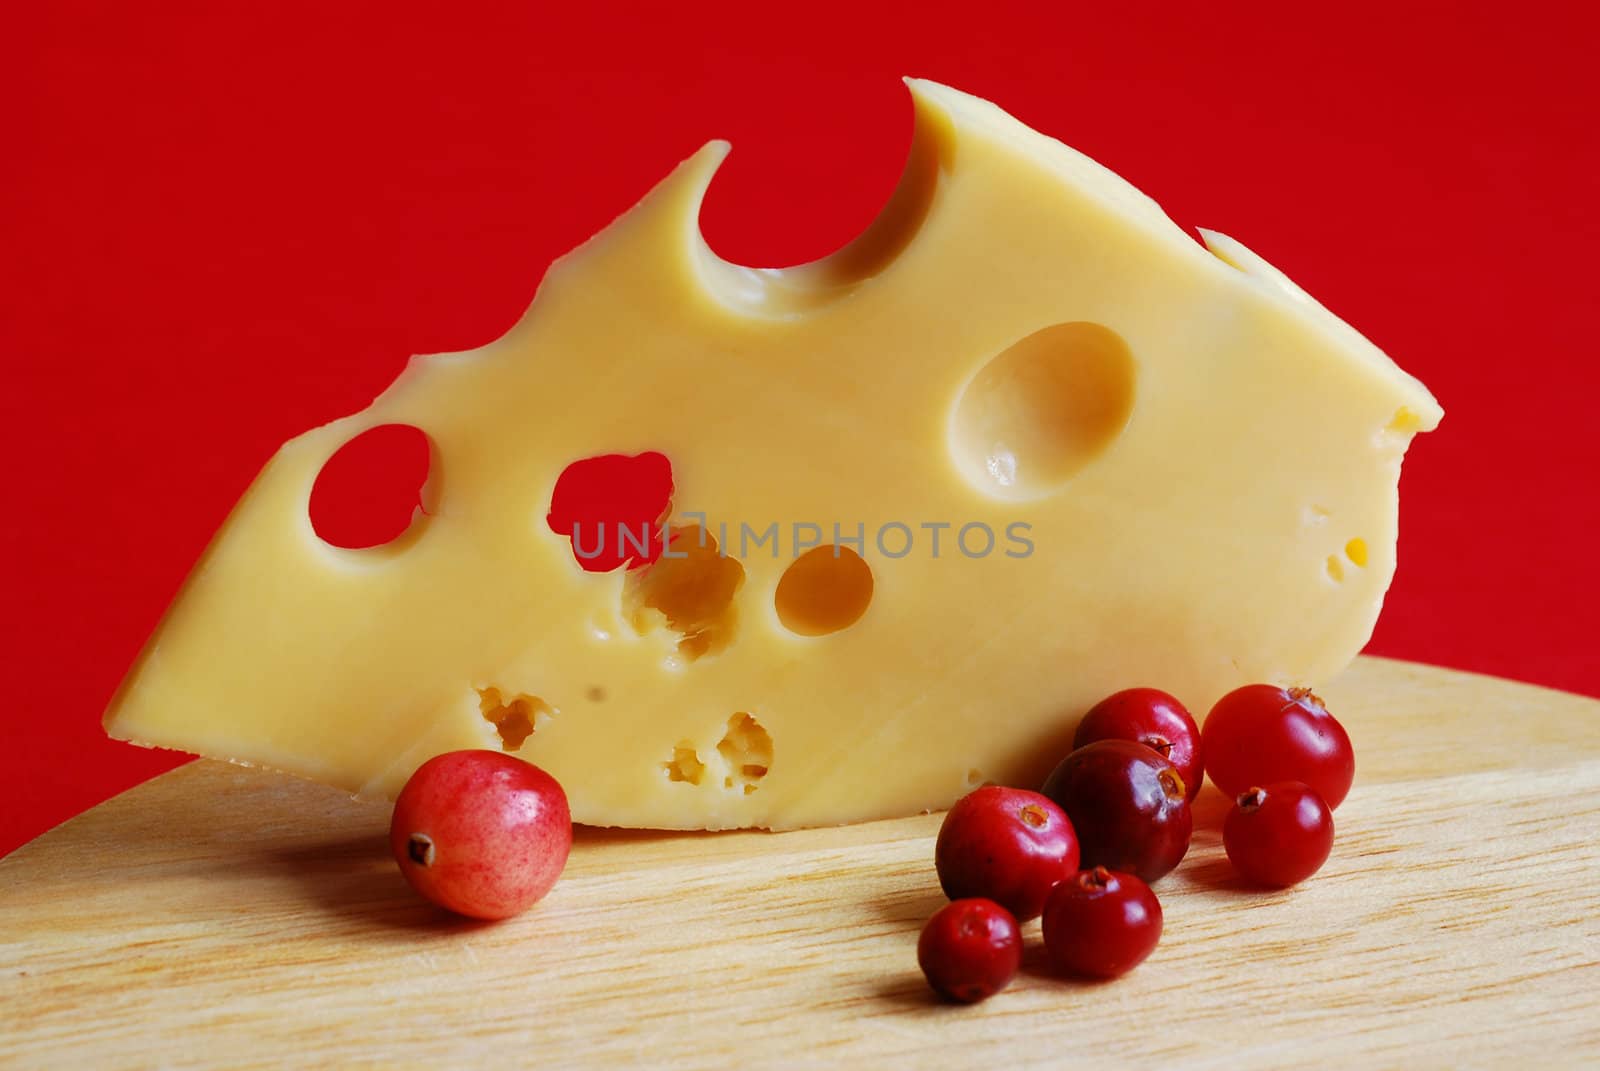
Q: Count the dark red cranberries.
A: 7